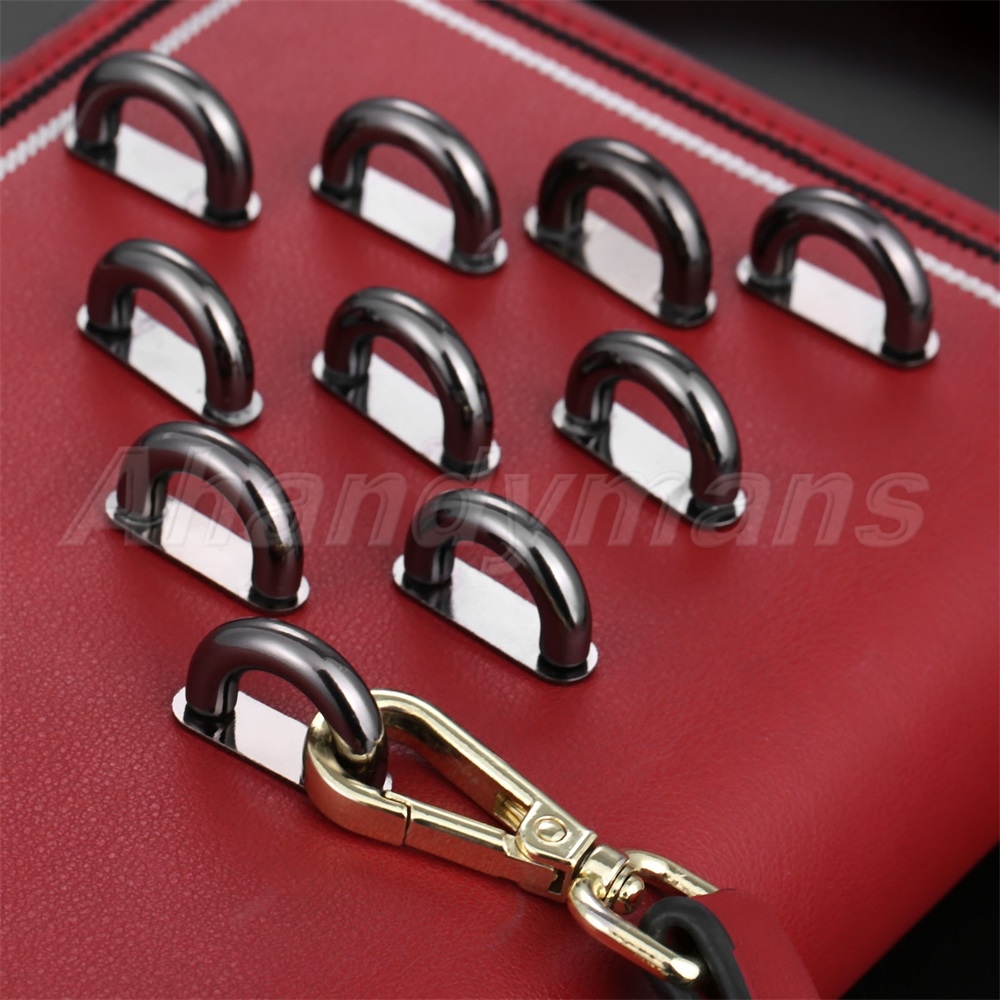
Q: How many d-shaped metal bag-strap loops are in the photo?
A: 10